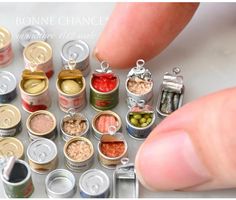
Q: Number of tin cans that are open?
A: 14